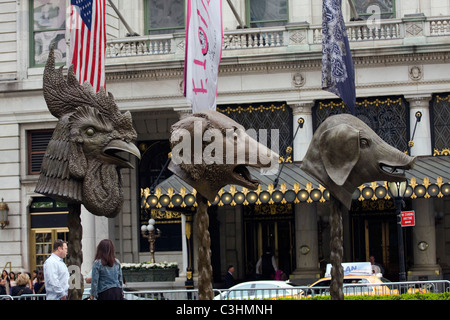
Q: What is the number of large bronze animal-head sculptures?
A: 3